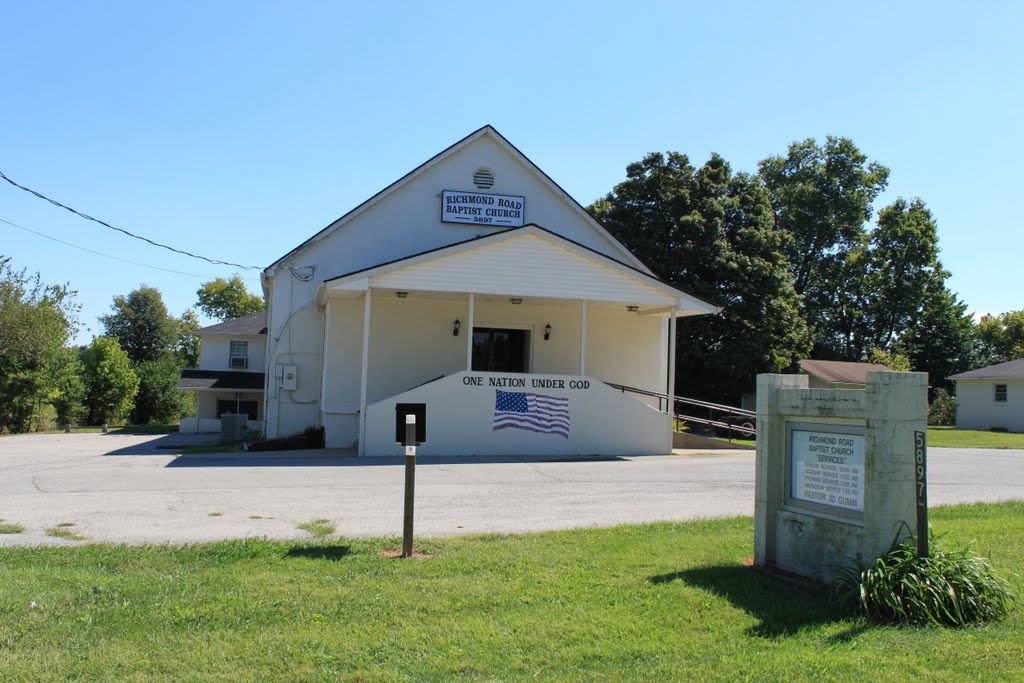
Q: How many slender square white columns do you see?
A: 4